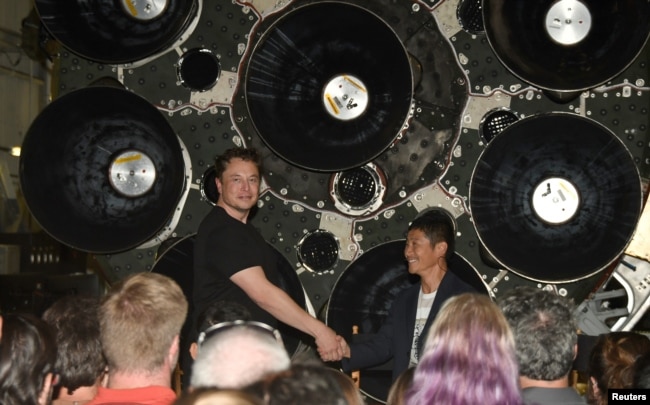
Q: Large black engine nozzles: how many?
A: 7